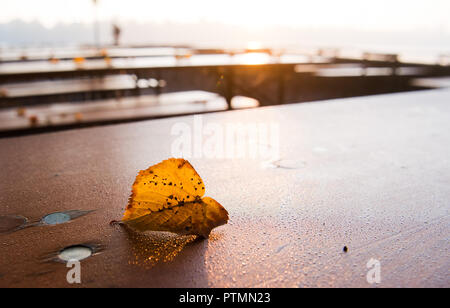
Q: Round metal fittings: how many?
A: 2